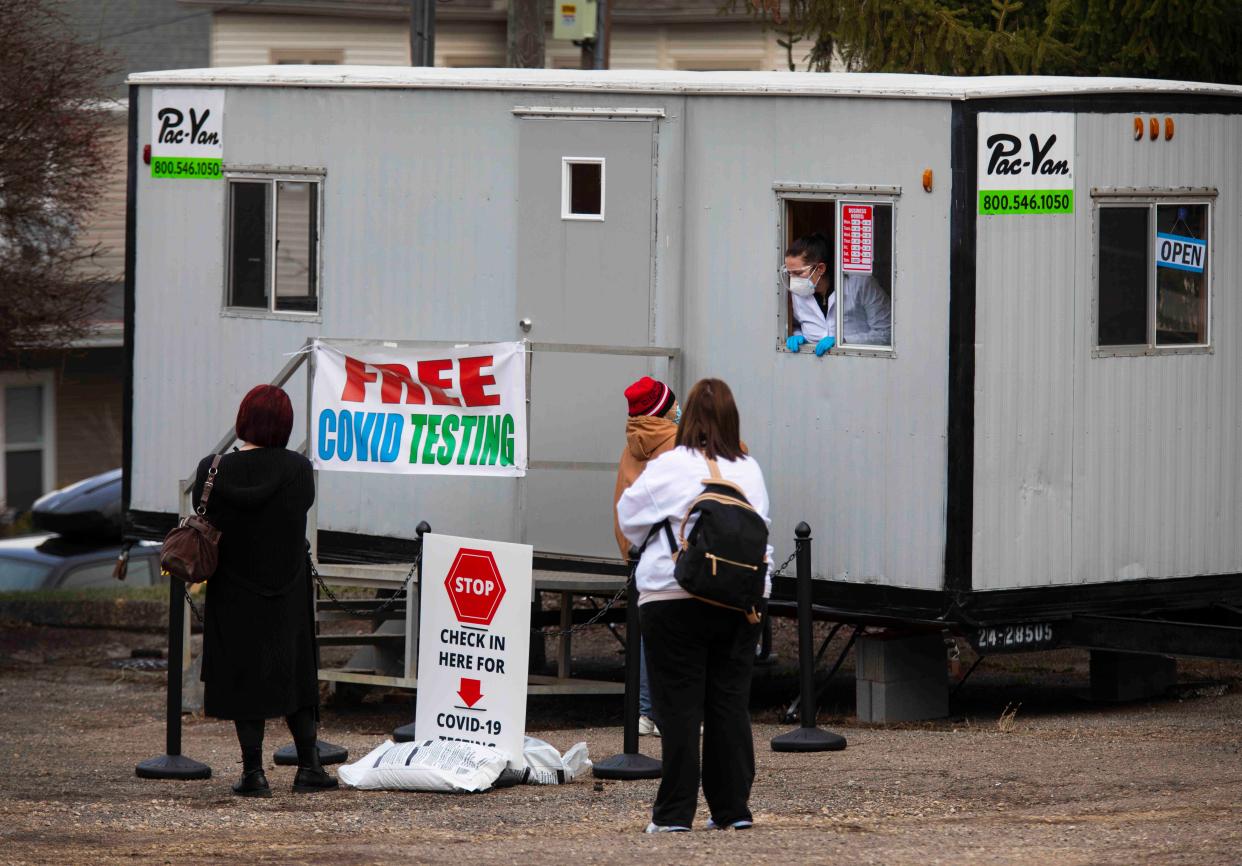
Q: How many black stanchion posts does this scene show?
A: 5